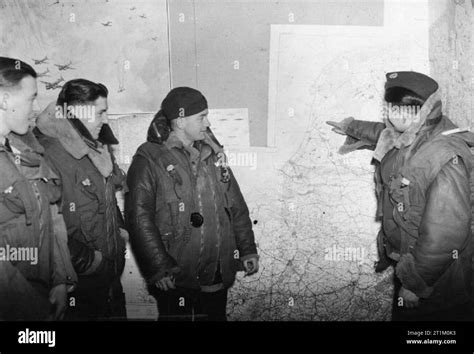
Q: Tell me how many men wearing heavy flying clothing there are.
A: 4